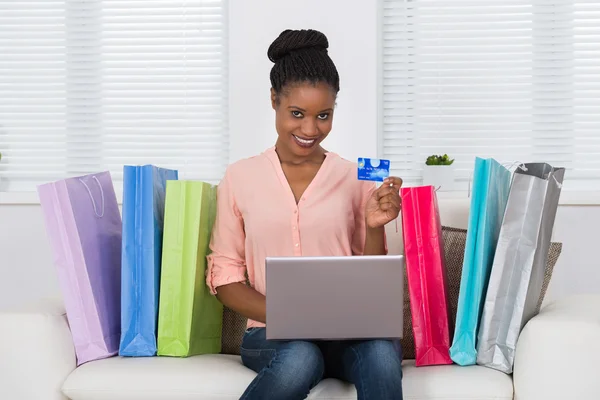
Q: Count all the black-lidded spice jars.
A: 0